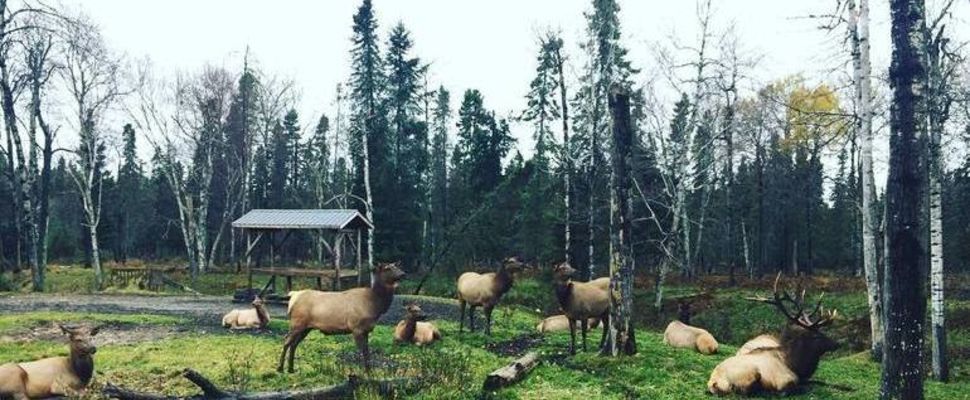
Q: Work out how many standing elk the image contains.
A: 3